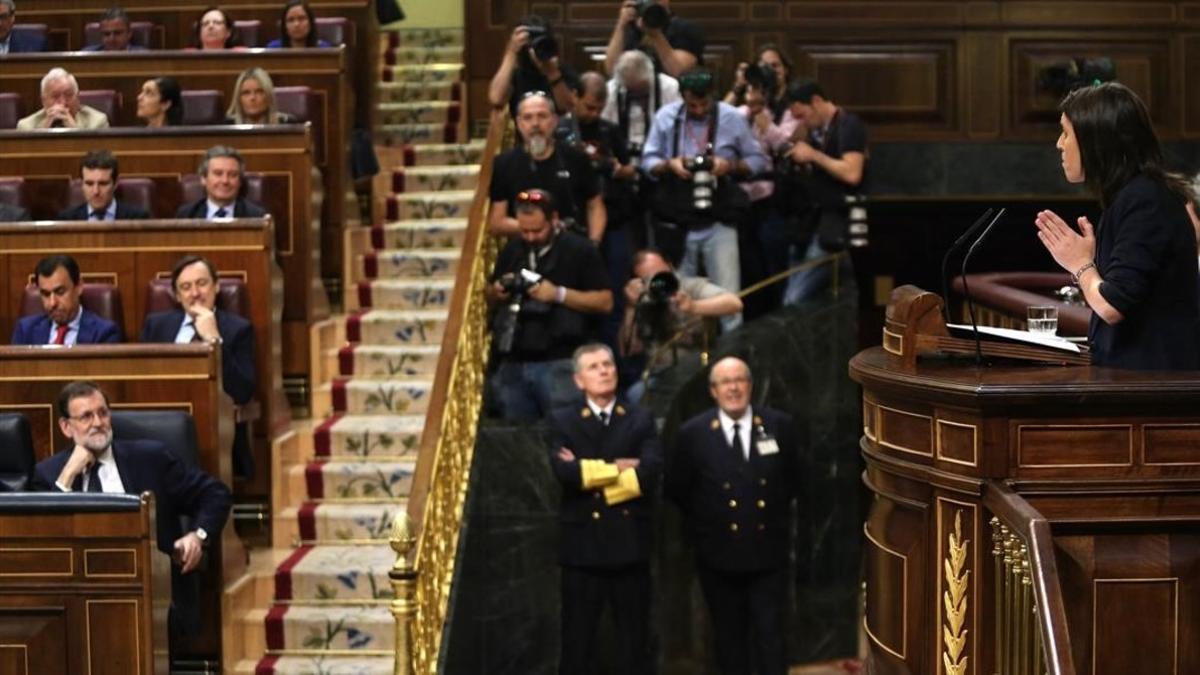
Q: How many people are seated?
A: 12